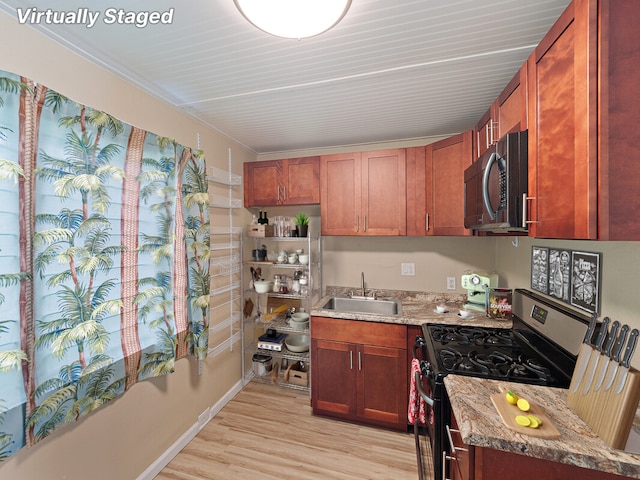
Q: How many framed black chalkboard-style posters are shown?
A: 3